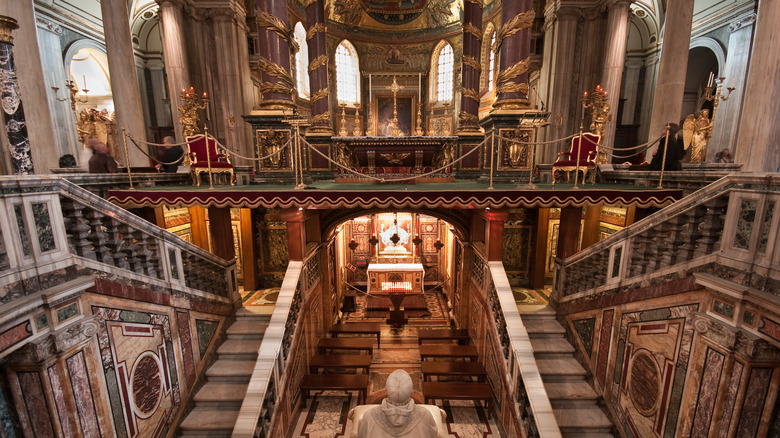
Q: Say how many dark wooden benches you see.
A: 8